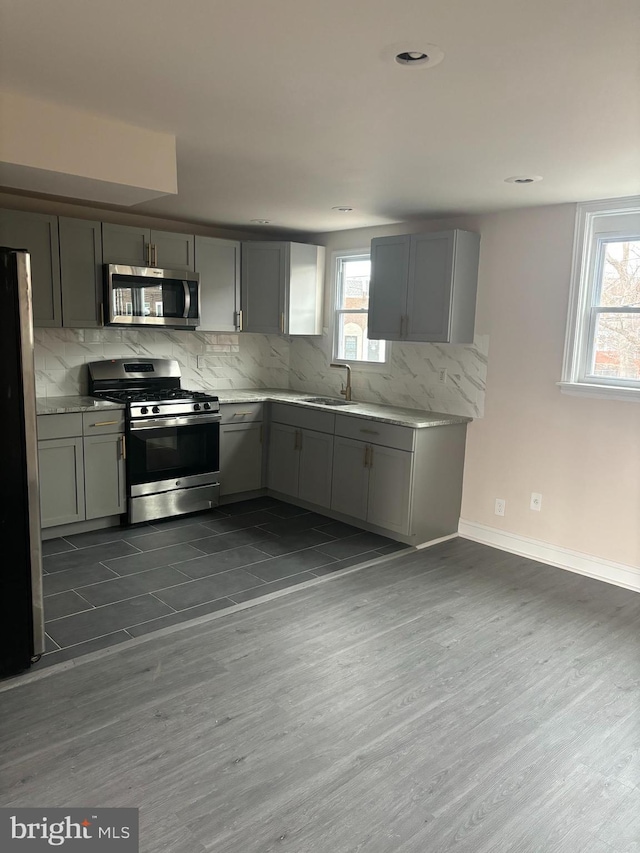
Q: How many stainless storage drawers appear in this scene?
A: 1